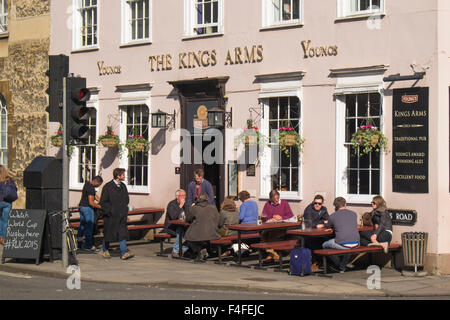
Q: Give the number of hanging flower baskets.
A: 6